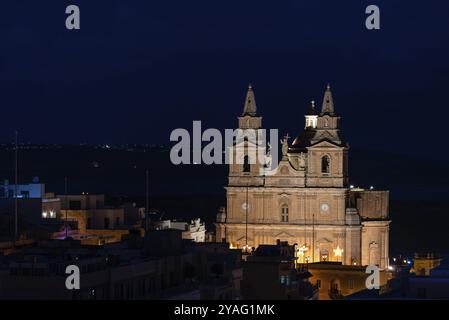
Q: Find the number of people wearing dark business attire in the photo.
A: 0